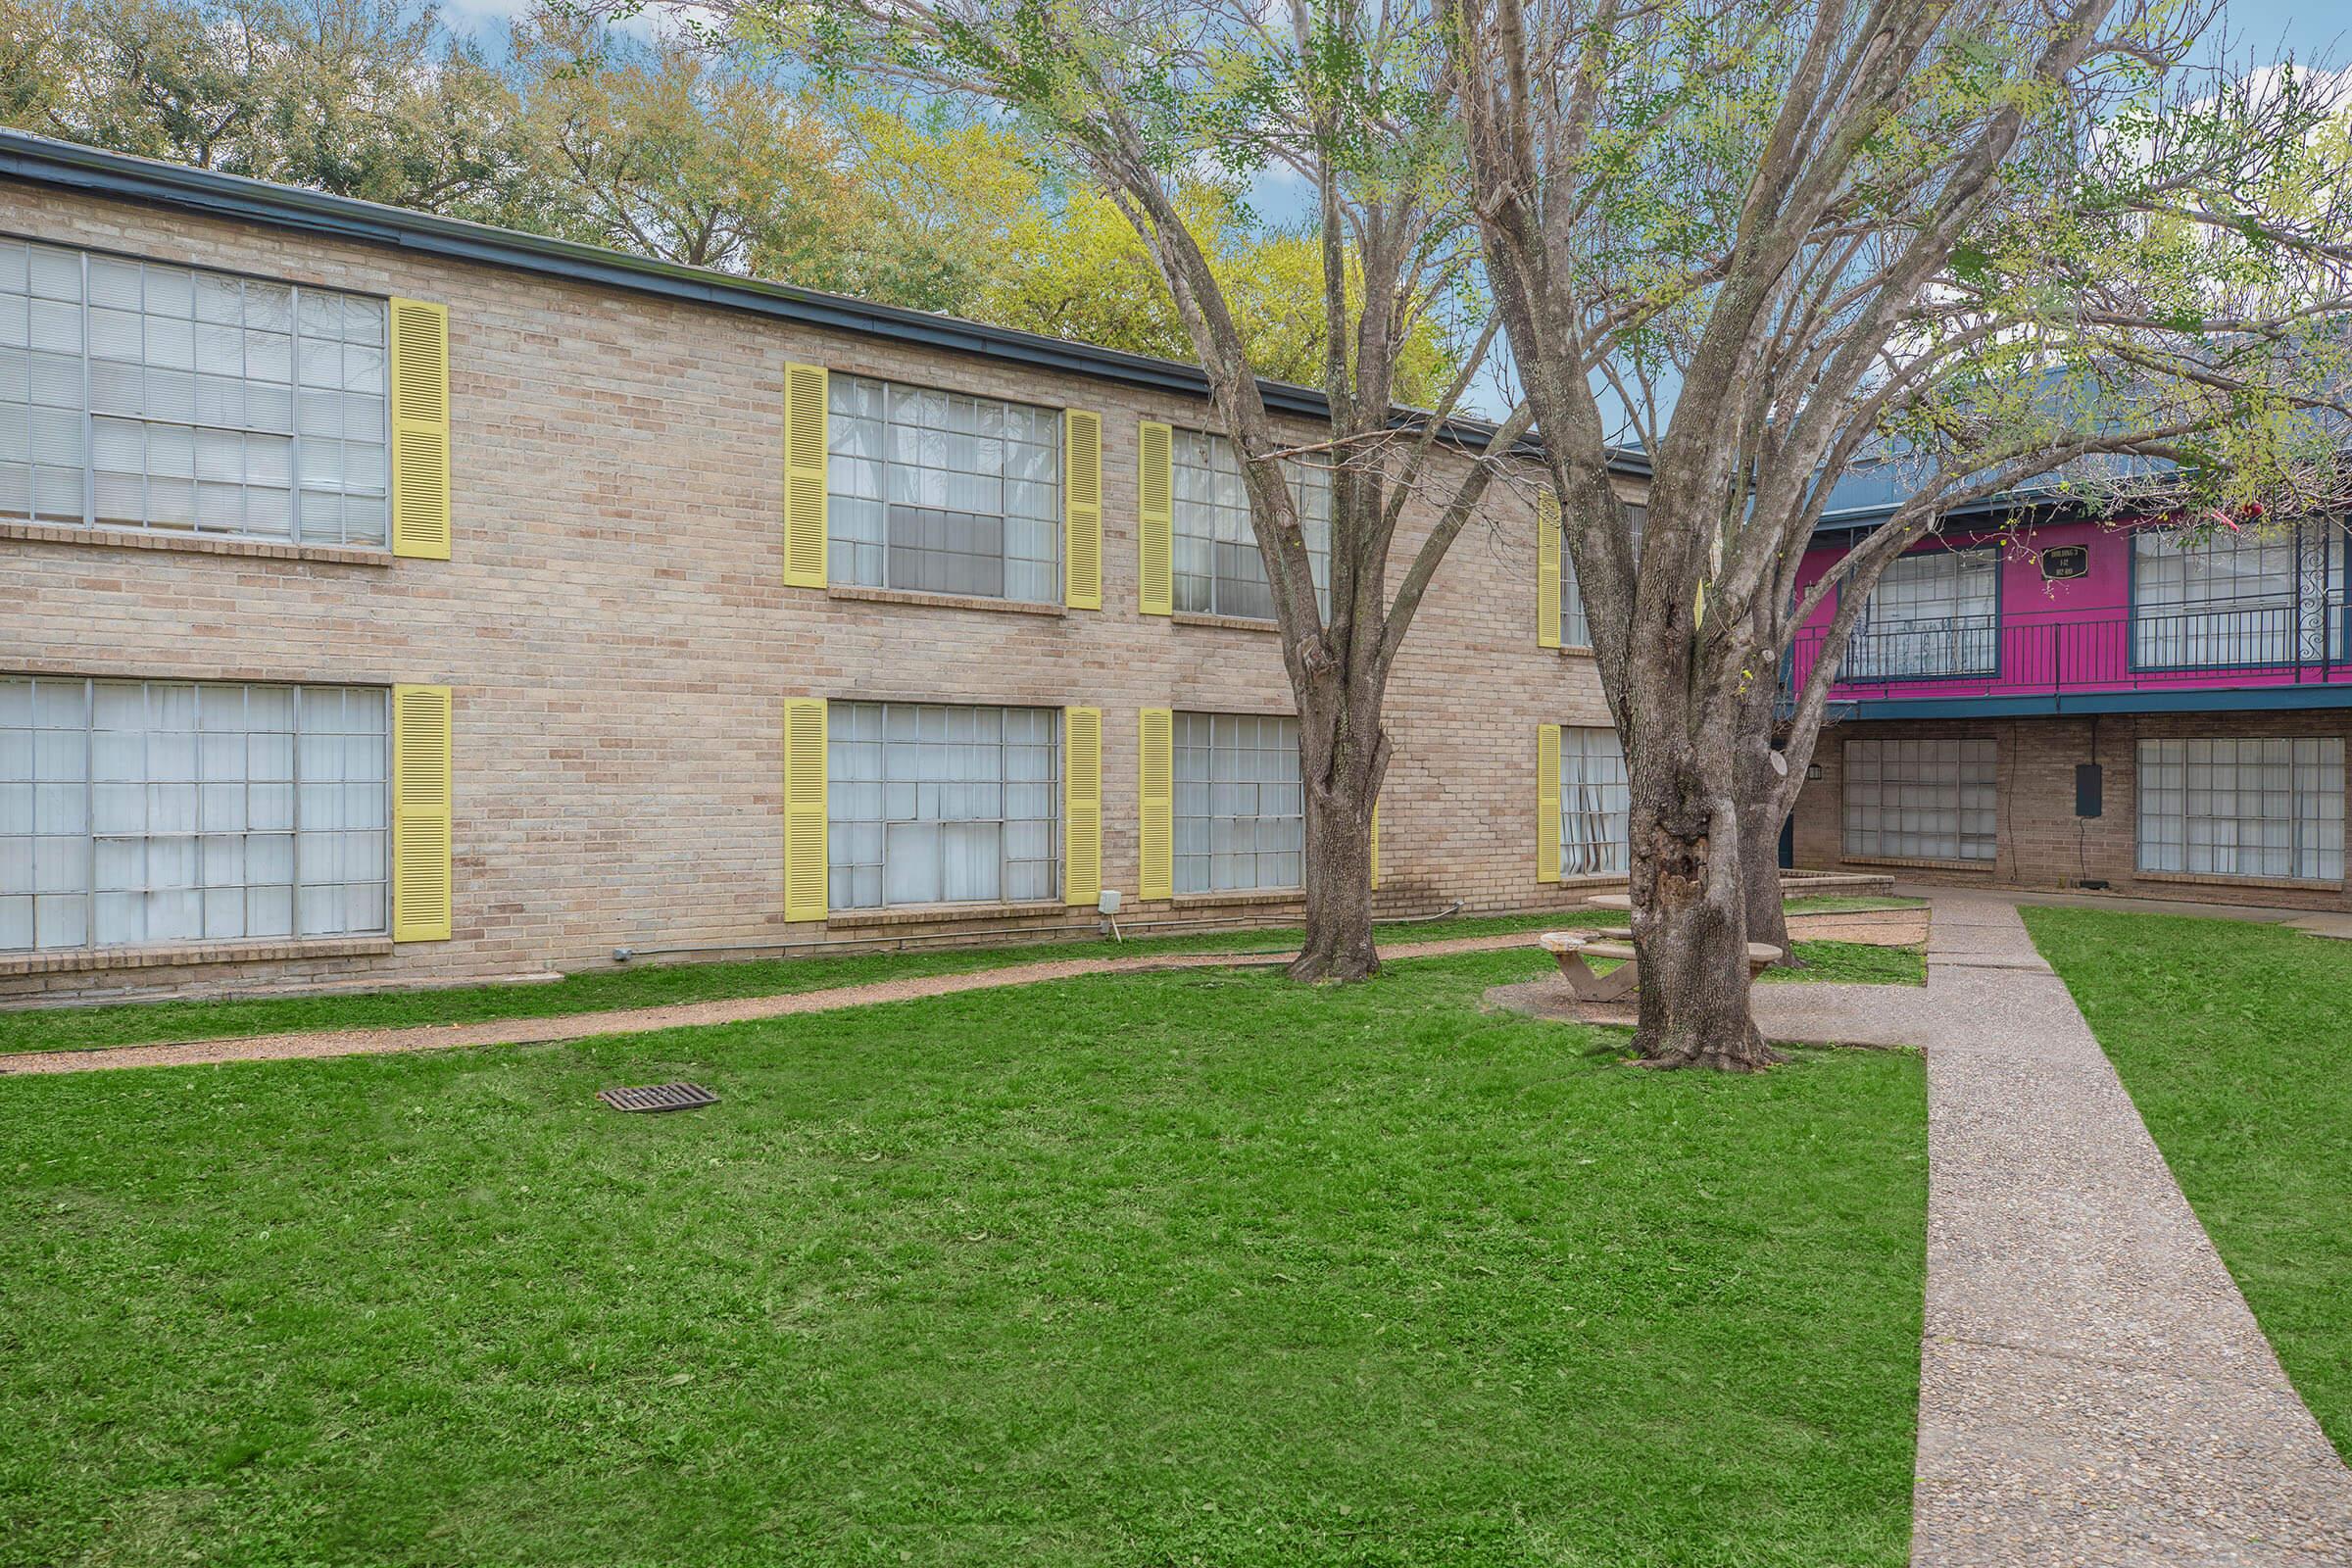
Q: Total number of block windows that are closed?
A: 12